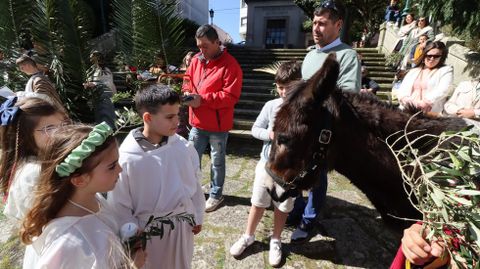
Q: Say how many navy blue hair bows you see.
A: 1